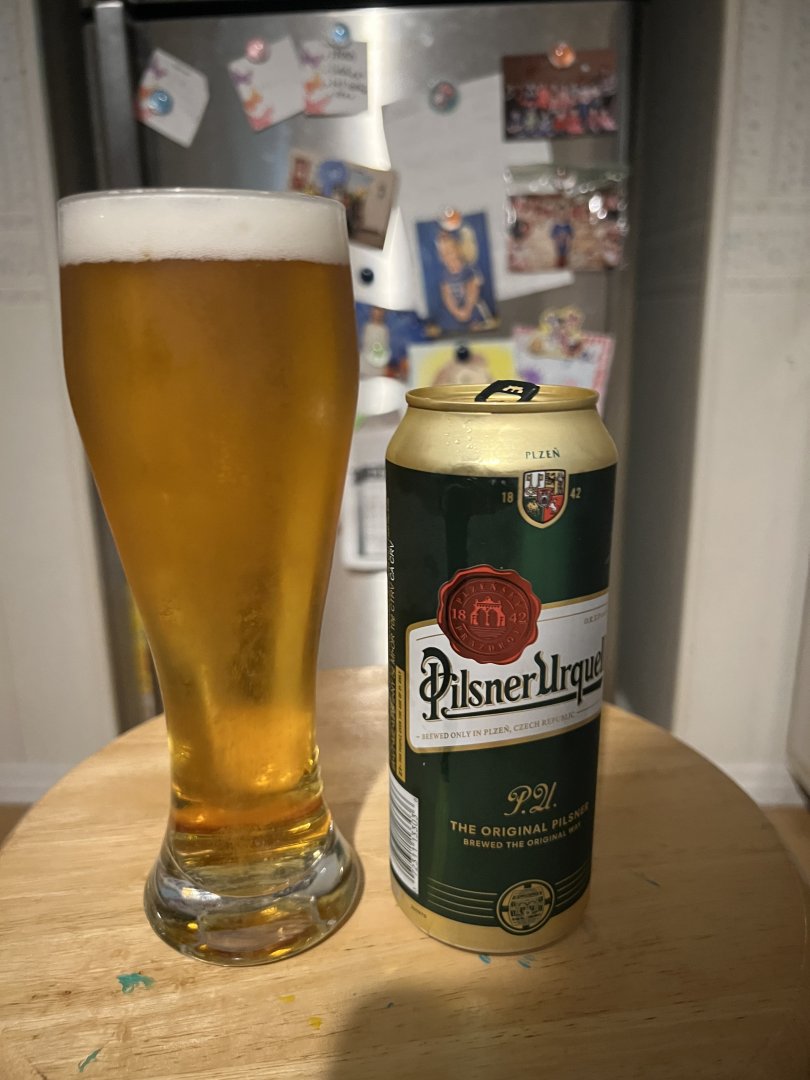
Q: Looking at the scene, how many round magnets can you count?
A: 9